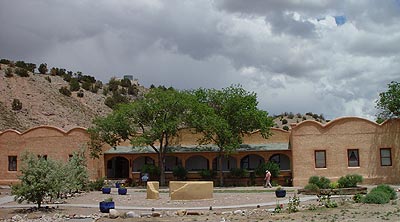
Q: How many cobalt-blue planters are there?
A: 5